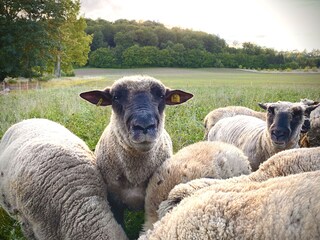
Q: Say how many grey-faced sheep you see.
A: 2